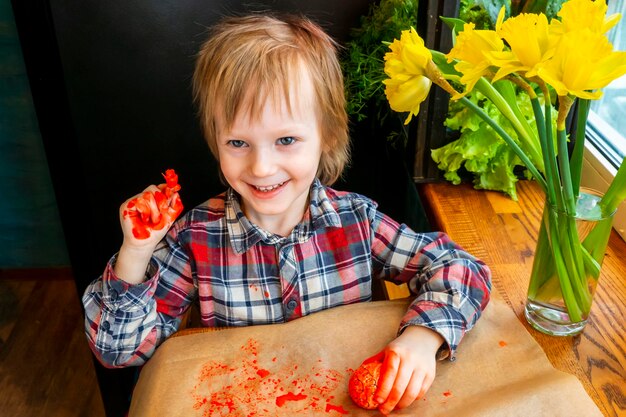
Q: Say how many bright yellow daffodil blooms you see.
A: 5